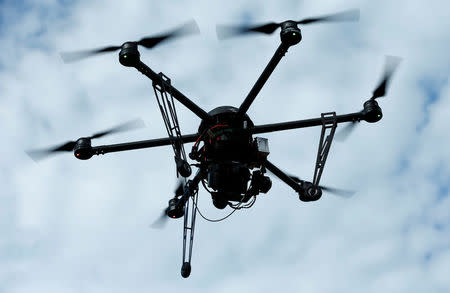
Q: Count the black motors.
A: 6